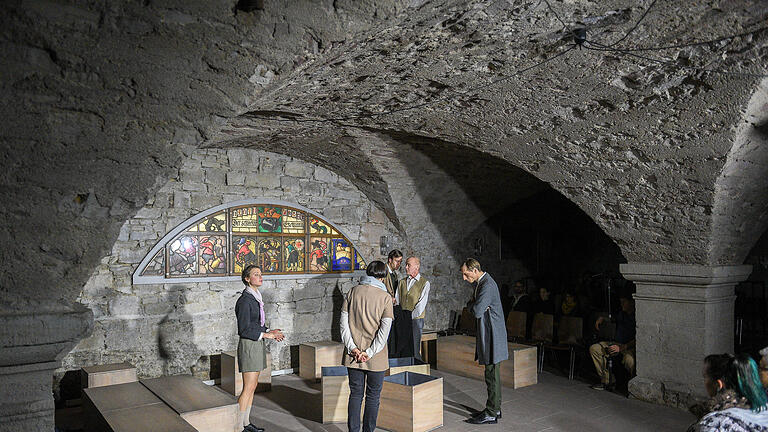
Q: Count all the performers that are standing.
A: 5